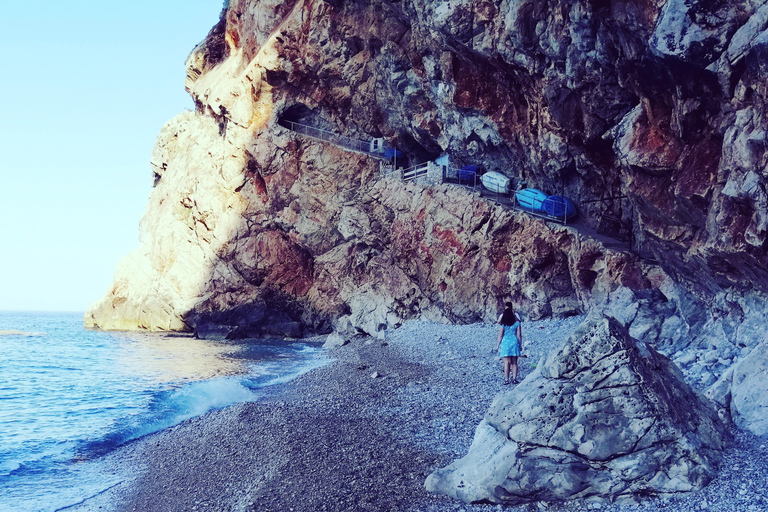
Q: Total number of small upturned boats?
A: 4